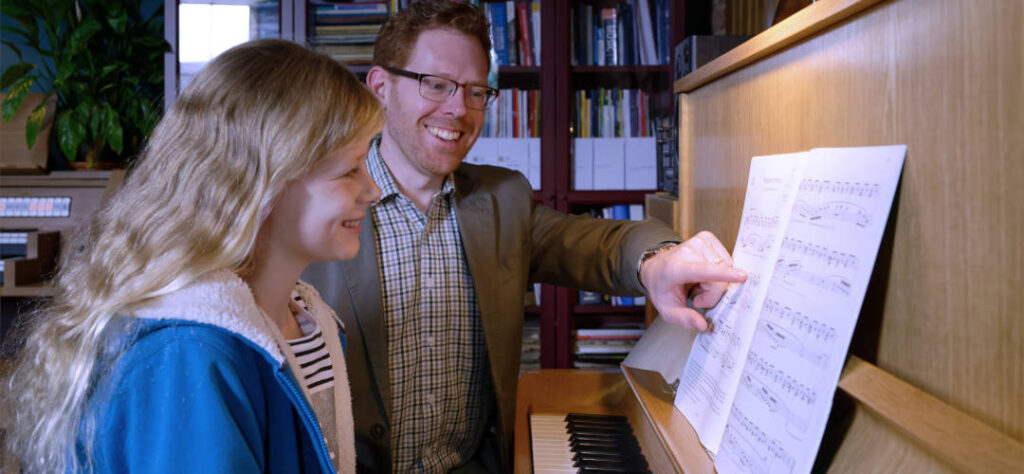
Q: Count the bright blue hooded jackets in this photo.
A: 1